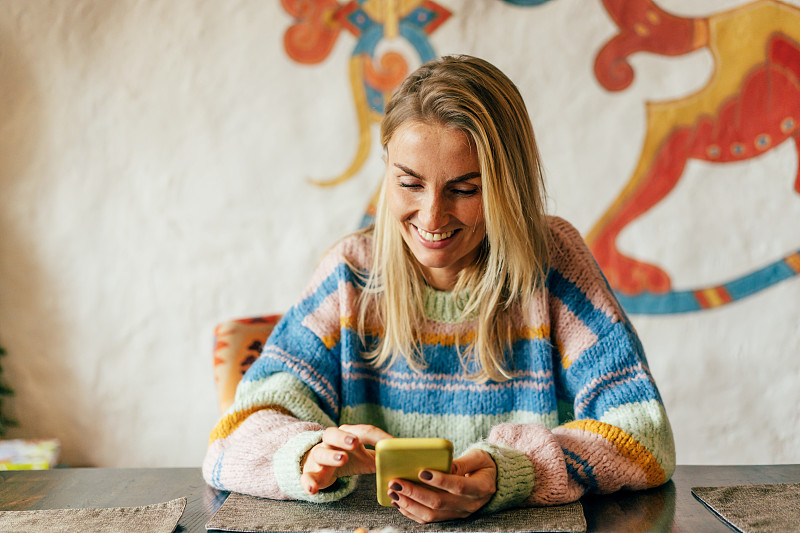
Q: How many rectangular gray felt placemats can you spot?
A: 3